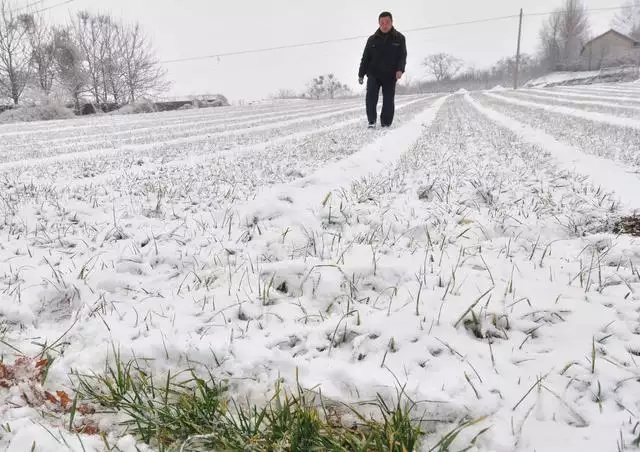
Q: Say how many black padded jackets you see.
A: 1